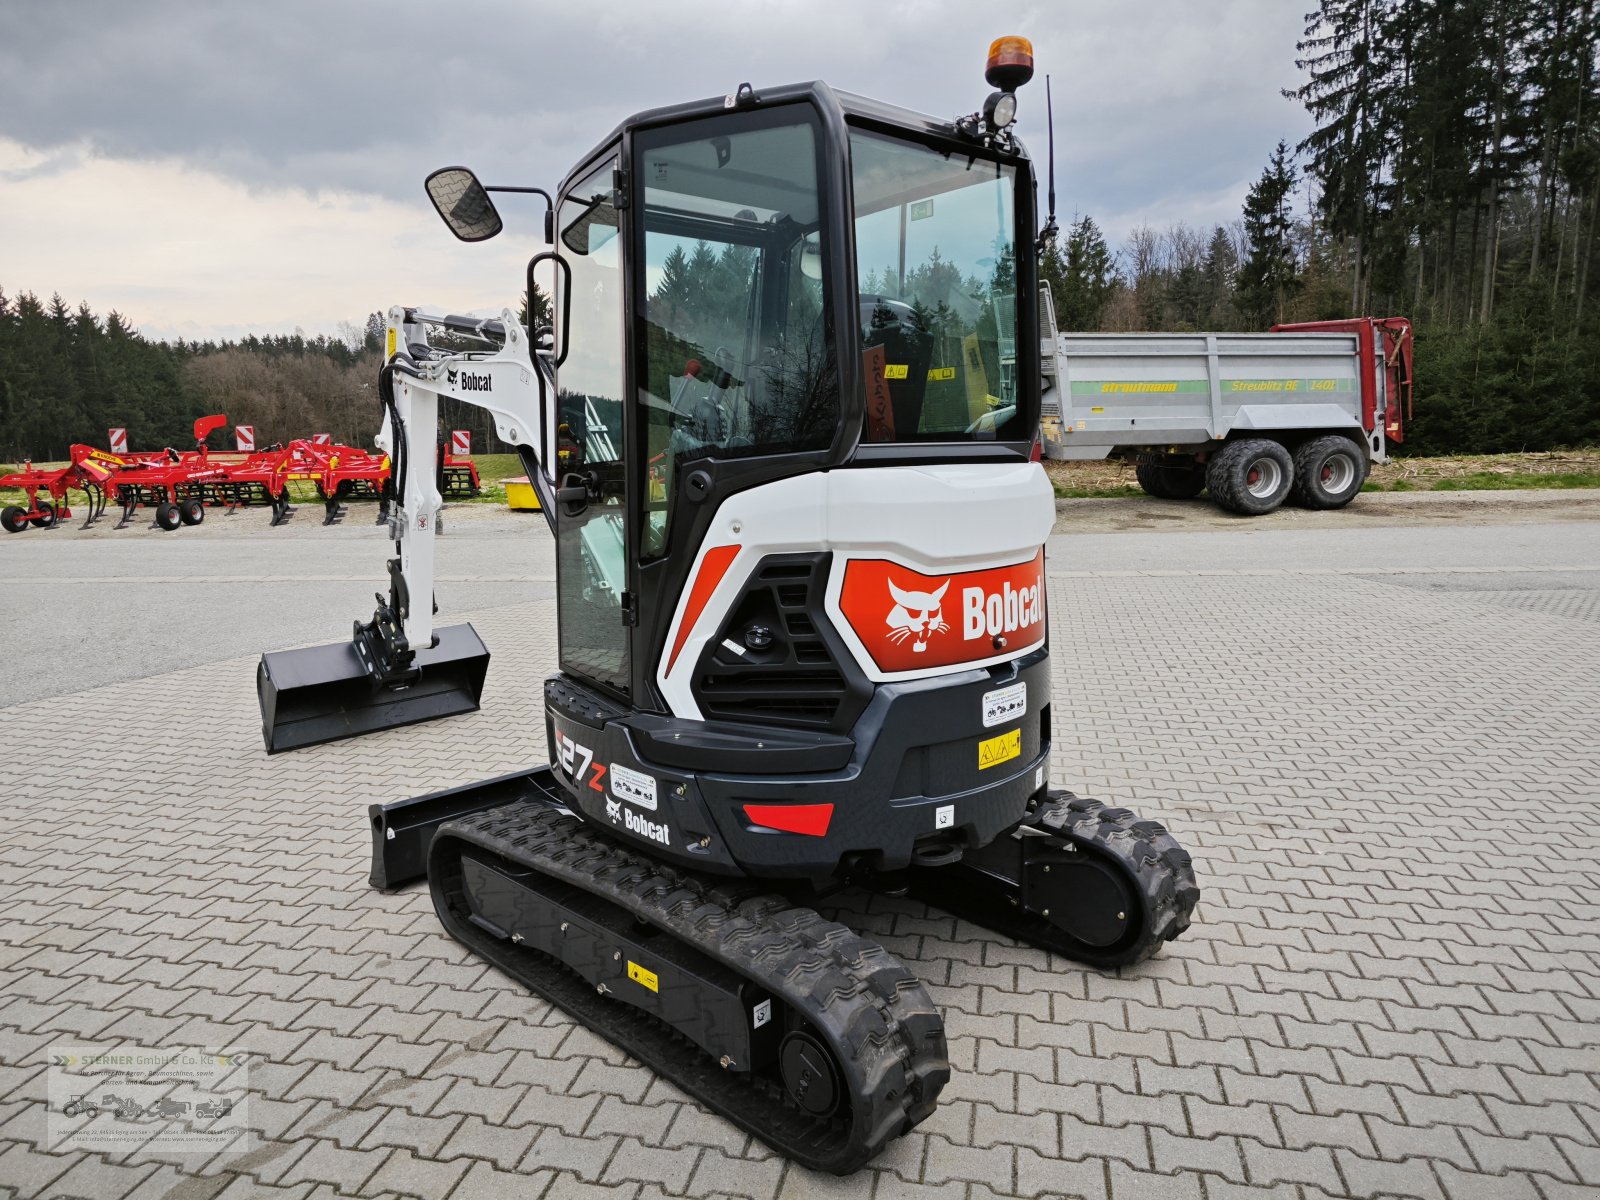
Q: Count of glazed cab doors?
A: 1